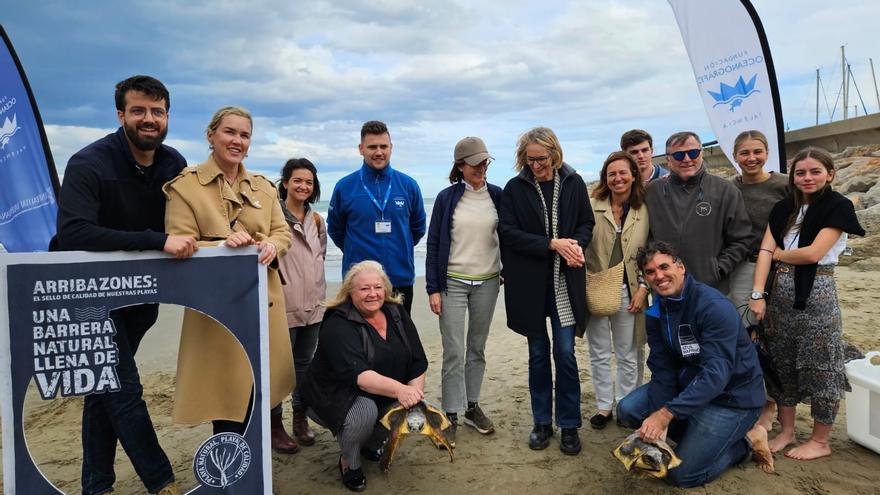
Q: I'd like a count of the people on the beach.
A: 13